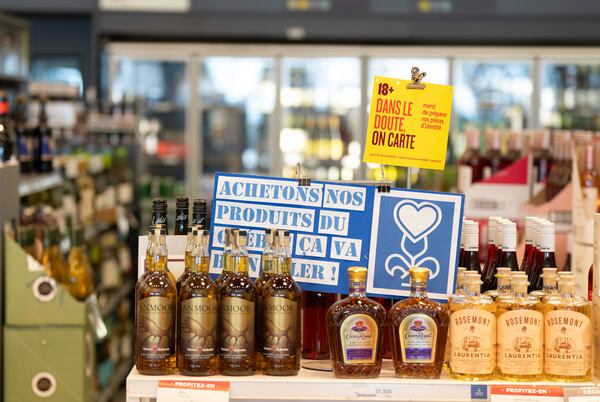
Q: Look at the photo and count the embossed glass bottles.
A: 2